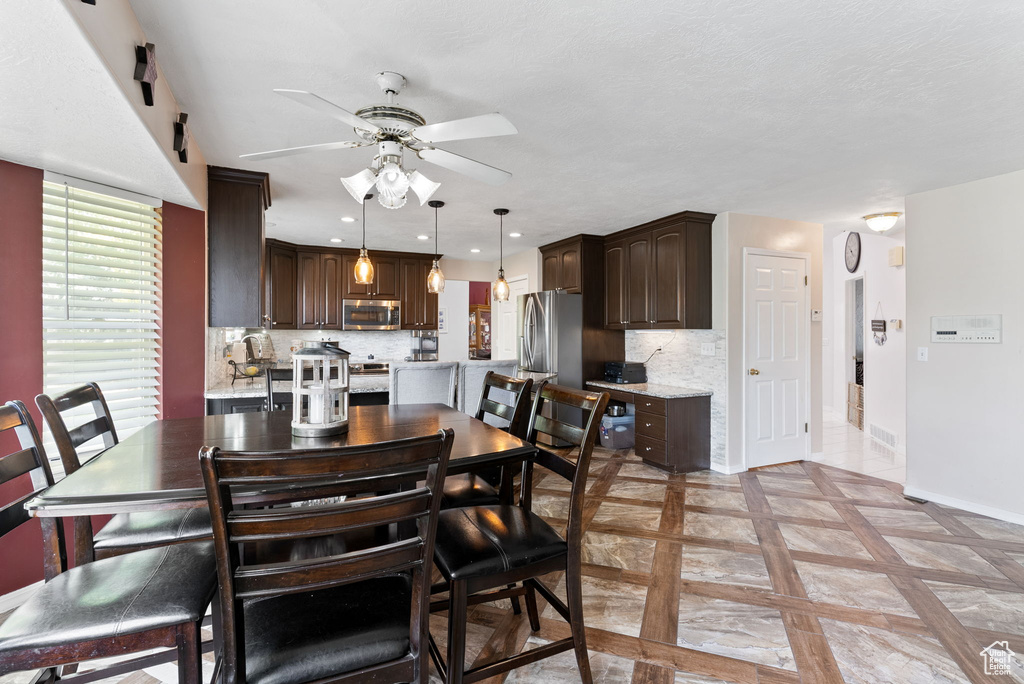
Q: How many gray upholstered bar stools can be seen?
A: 2